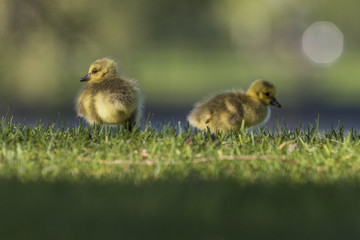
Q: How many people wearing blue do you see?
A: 0